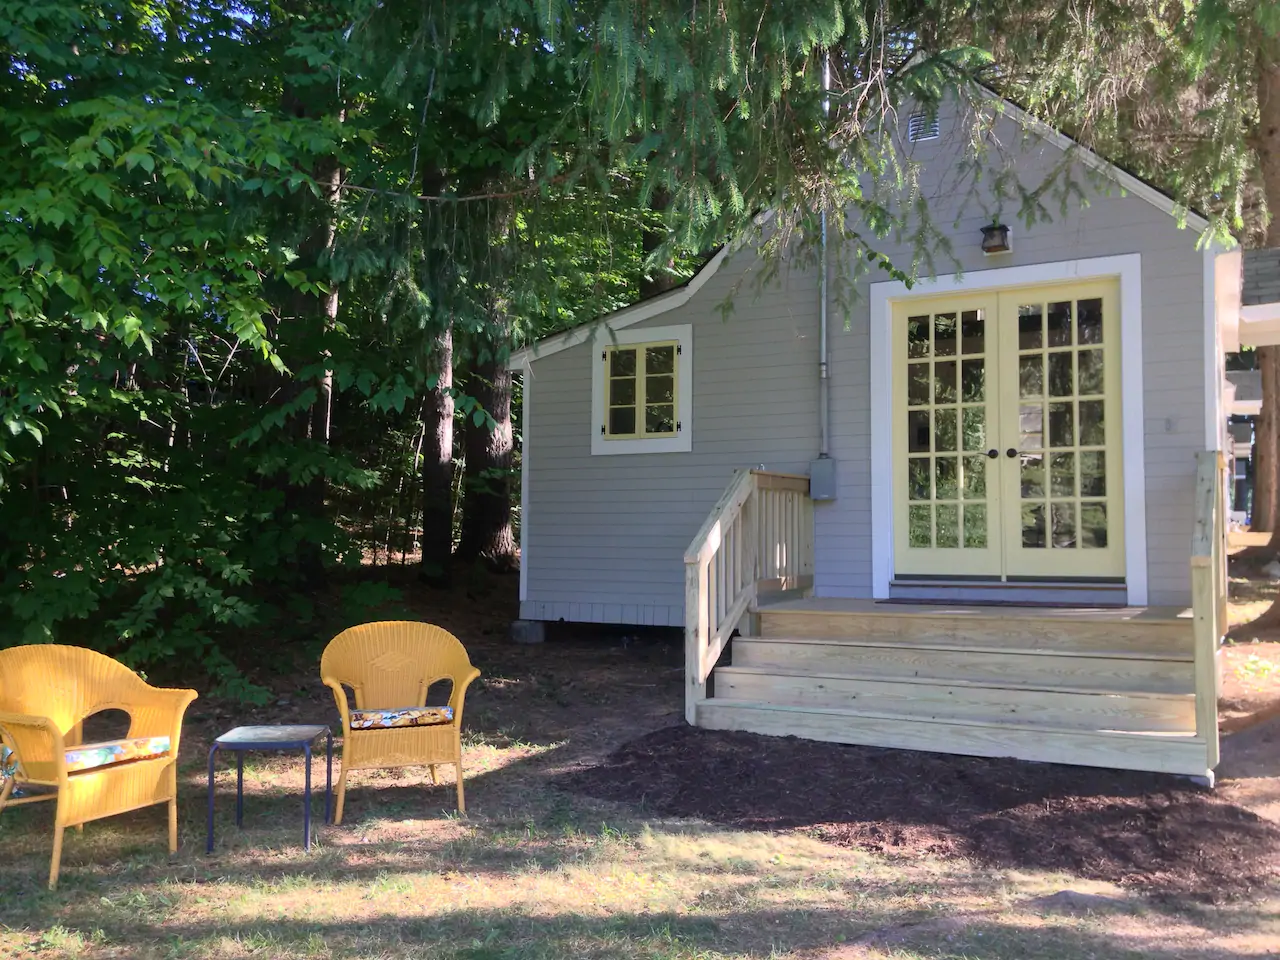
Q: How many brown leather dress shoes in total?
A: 0